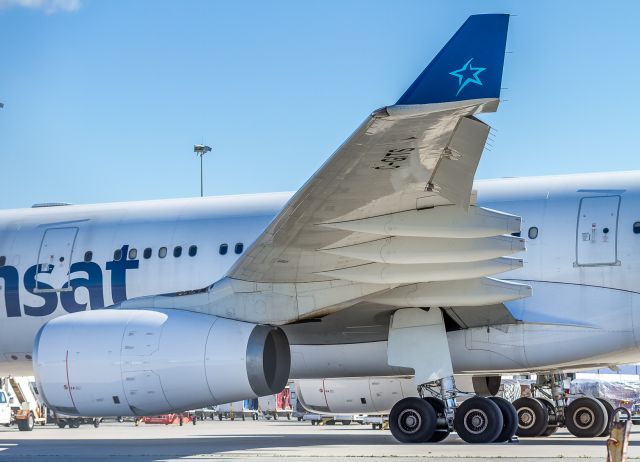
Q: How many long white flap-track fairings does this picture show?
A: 4